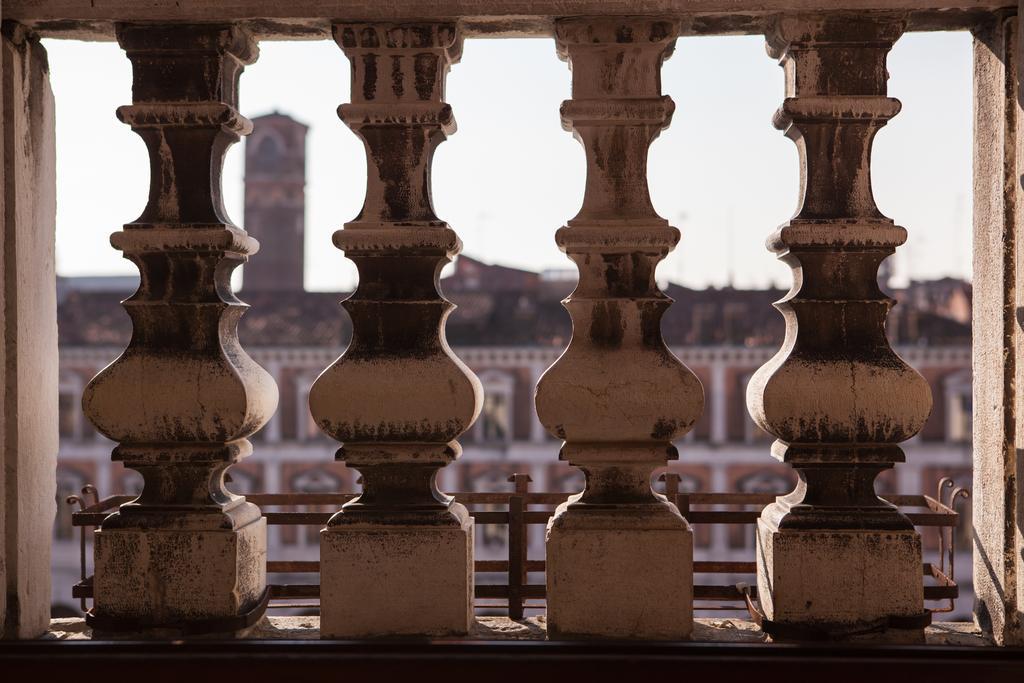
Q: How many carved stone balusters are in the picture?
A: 4